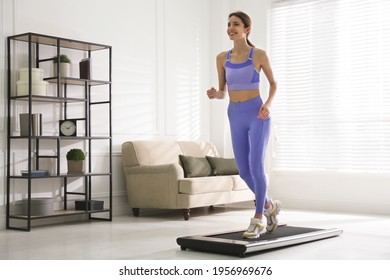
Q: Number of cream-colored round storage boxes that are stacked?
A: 2